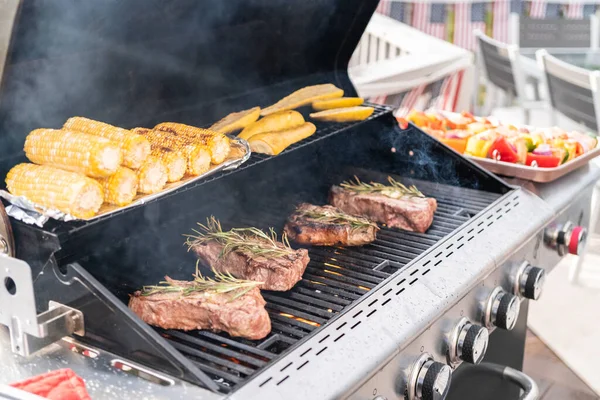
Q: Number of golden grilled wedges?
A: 6